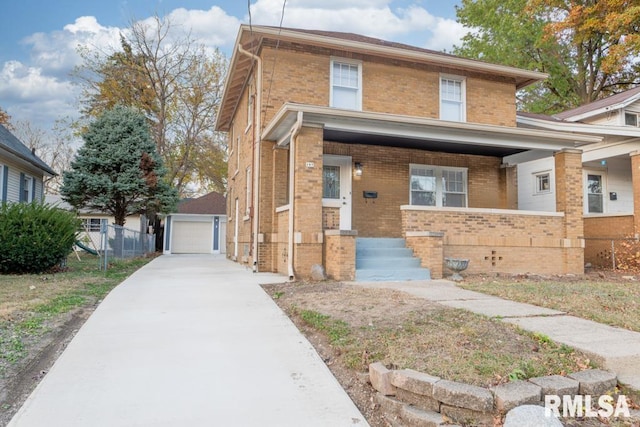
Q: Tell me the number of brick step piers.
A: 2